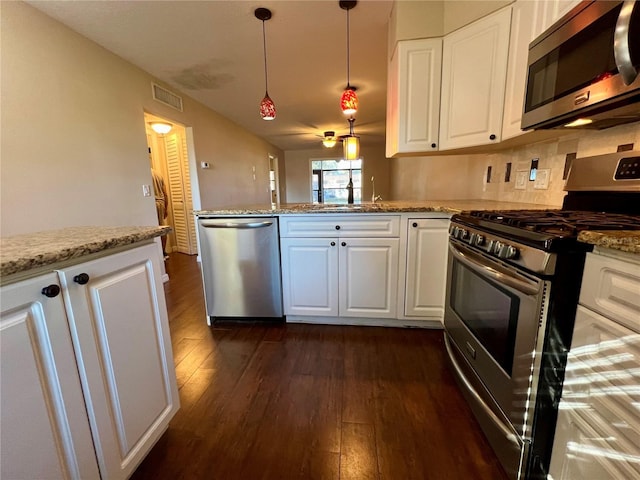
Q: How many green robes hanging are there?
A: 0